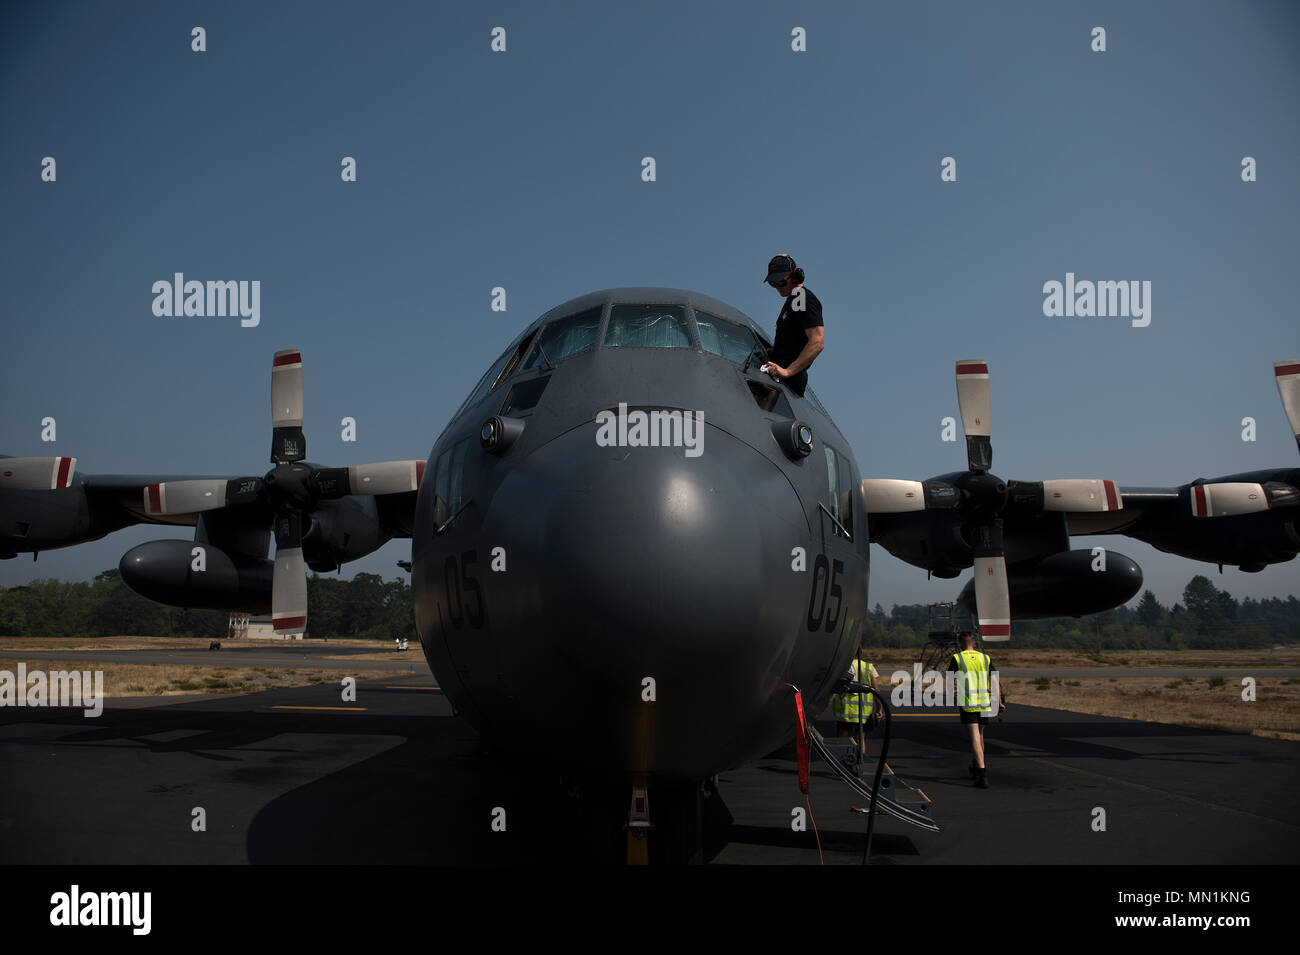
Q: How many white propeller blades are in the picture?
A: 11